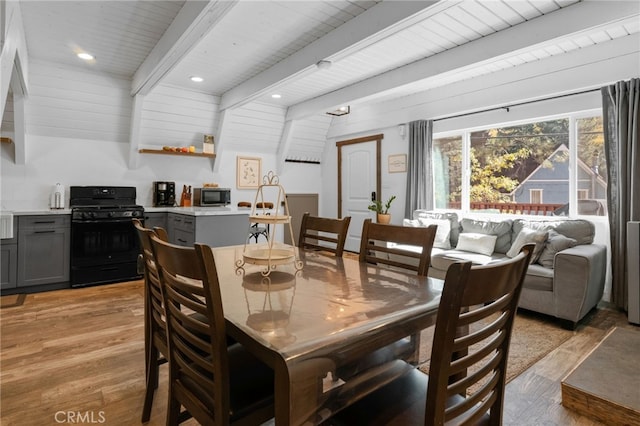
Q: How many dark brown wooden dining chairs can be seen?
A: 5